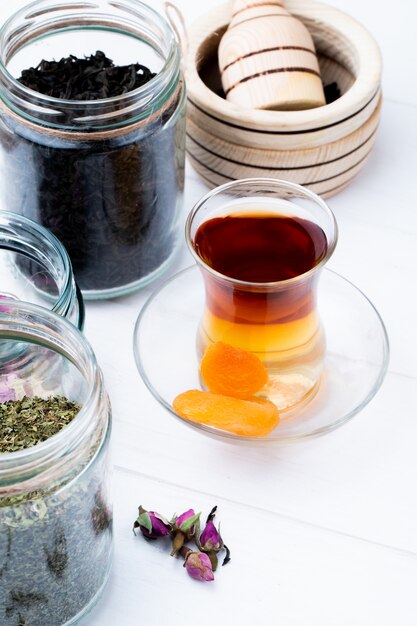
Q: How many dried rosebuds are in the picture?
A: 4